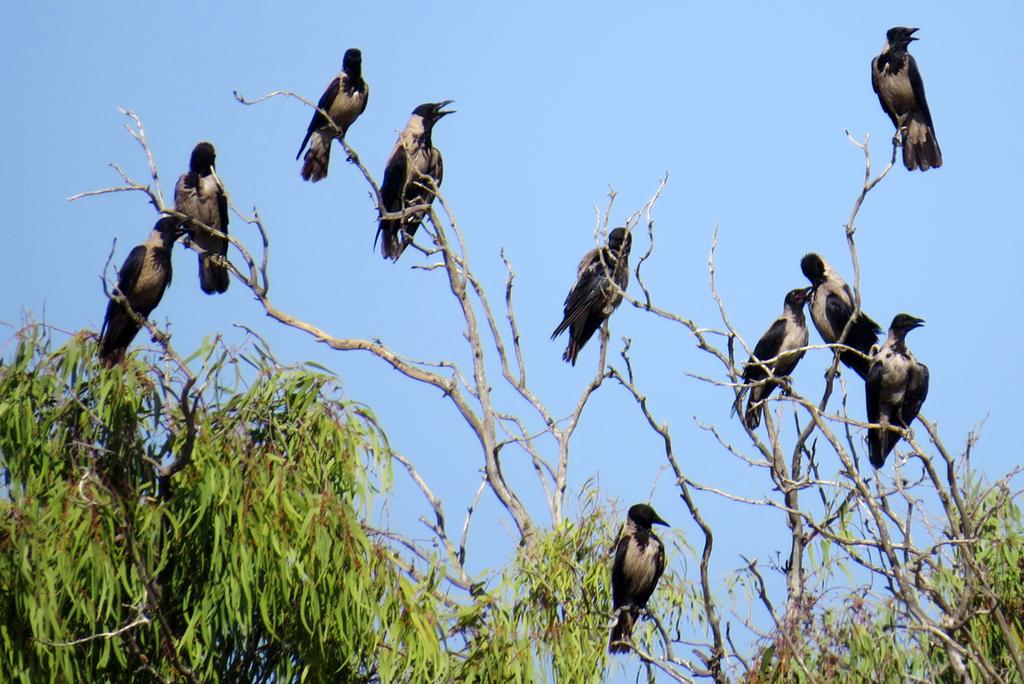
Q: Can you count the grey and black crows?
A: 10